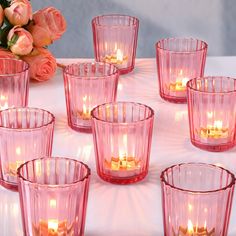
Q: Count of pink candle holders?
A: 9